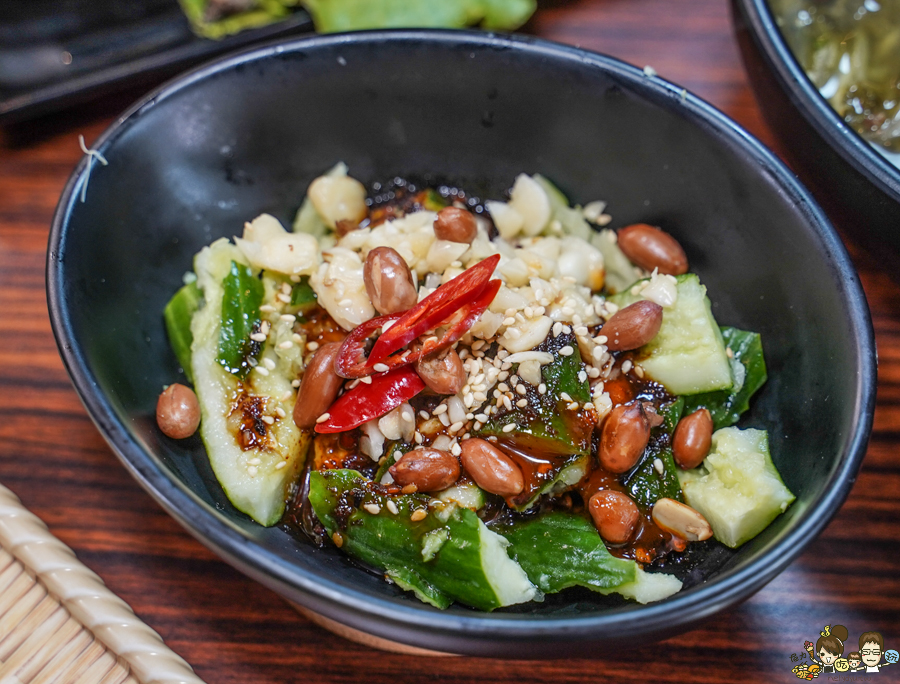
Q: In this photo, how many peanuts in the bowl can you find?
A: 13